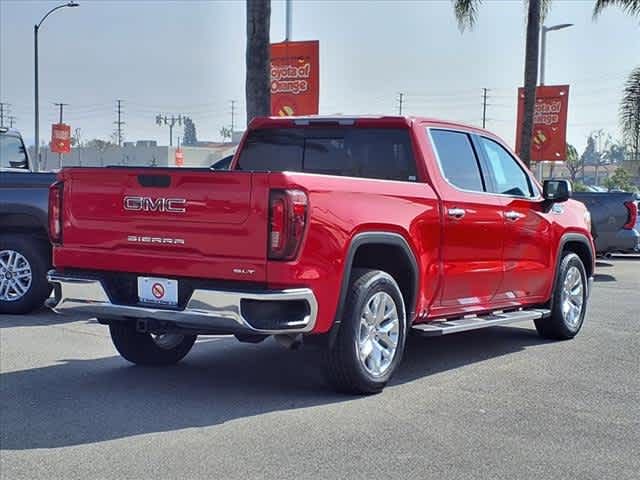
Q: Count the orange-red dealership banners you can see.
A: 4